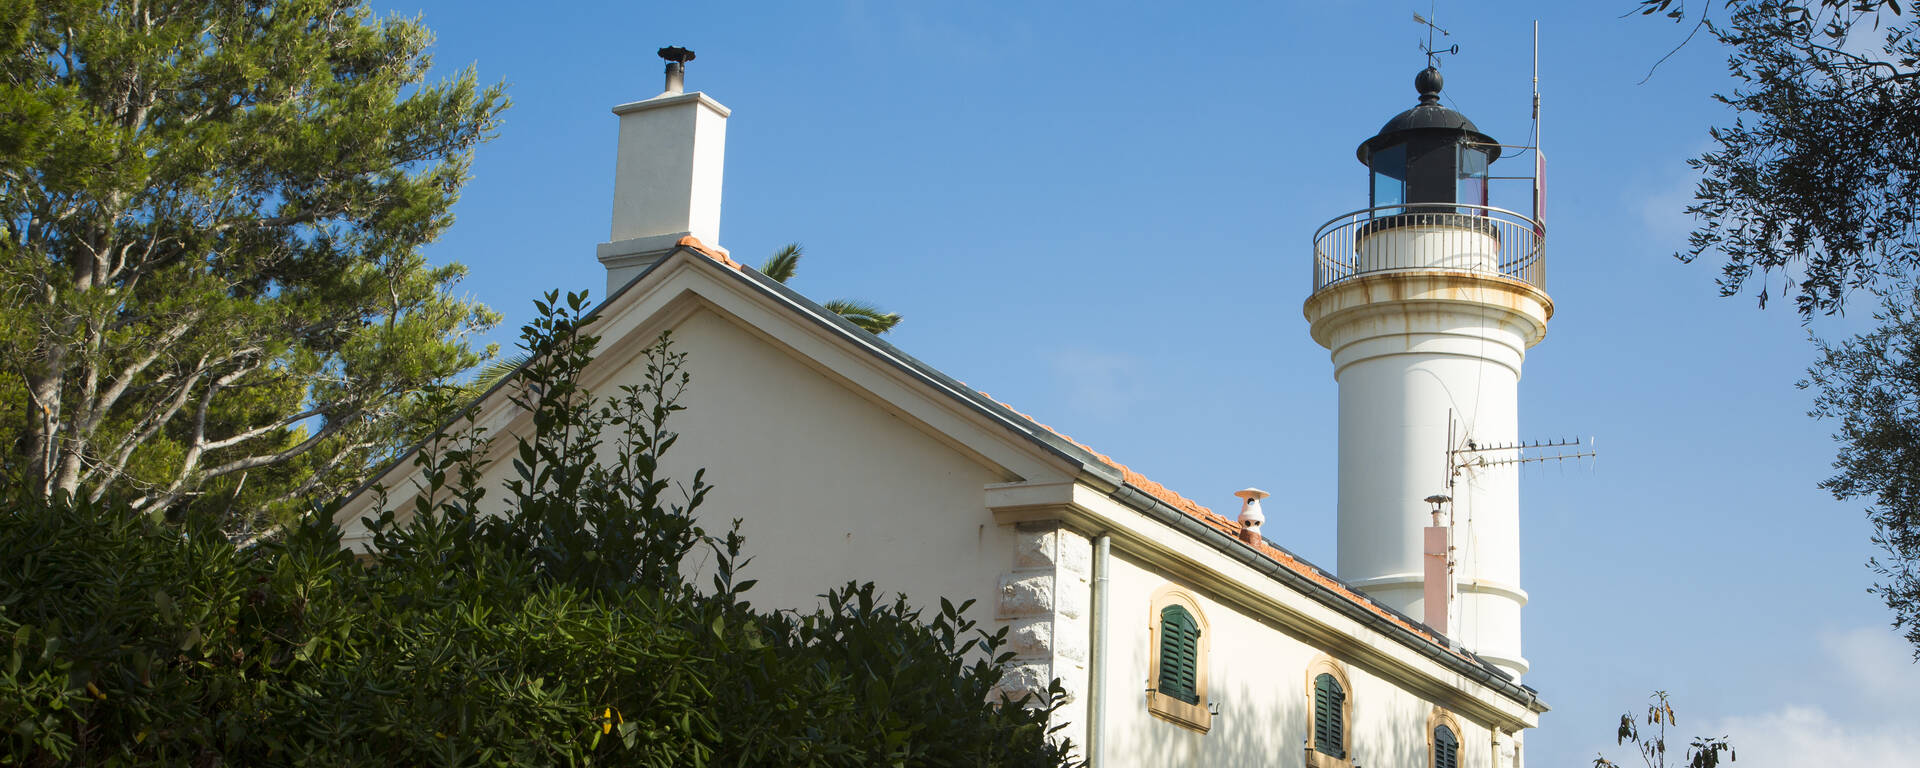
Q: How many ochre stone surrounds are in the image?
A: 3